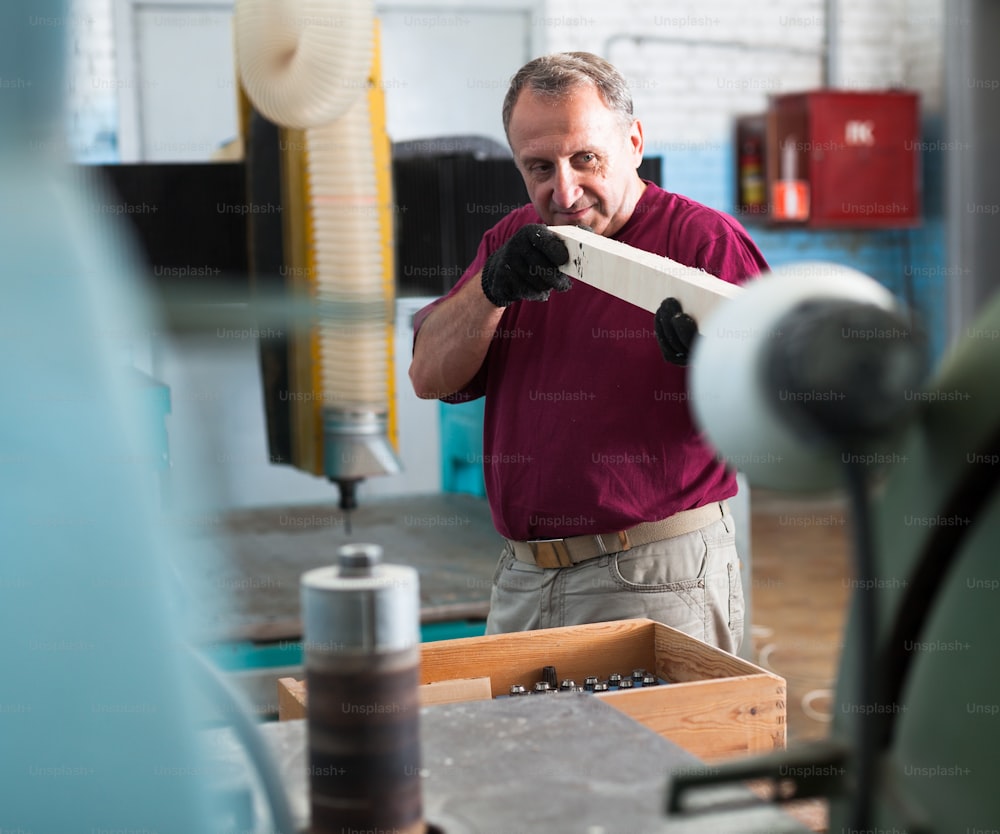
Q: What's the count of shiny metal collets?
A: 12